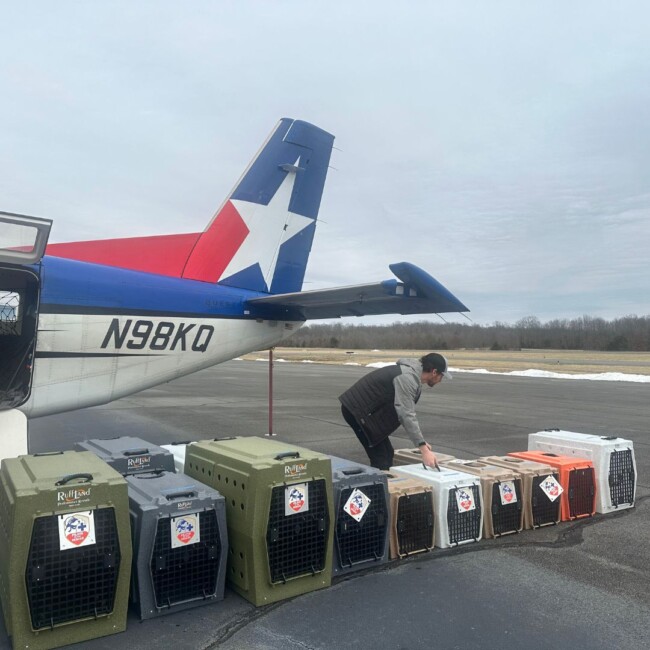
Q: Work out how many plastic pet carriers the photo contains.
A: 13